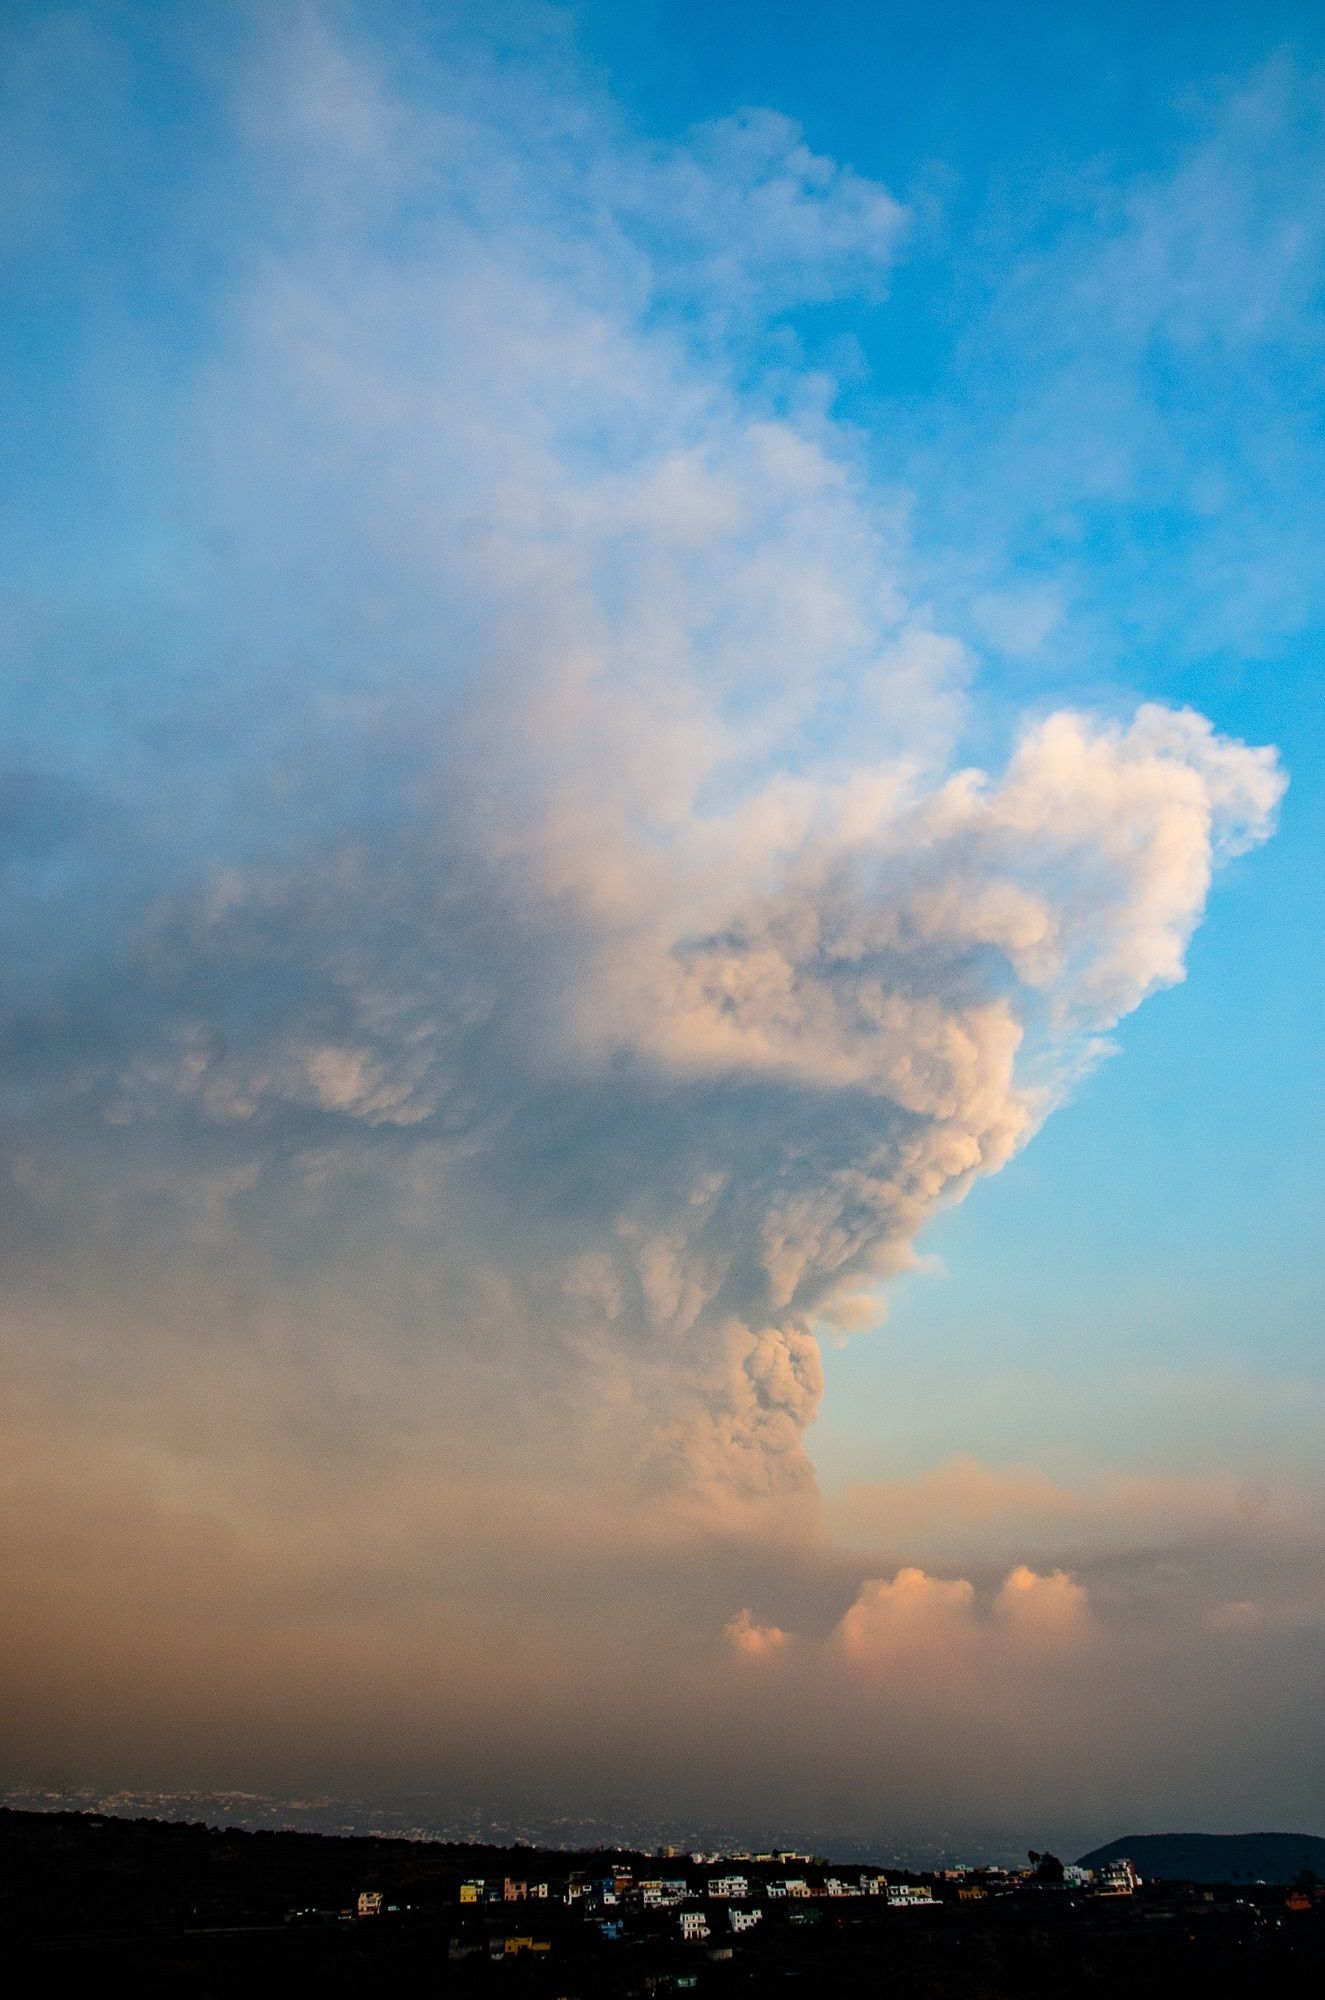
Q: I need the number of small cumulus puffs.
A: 3